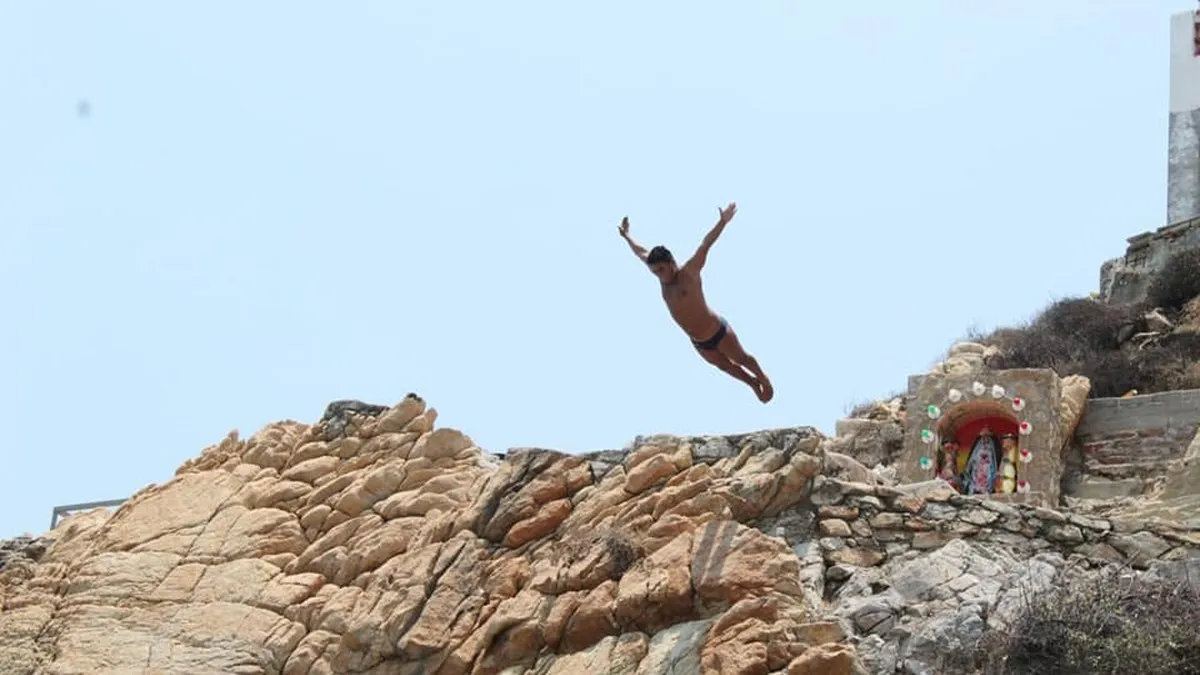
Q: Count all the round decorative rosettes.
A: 10